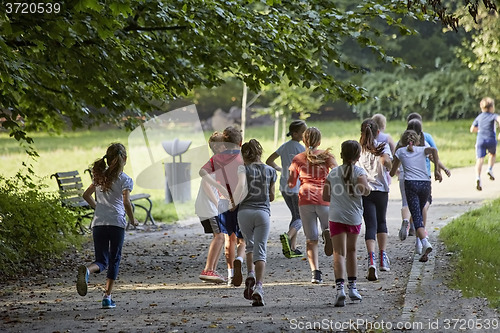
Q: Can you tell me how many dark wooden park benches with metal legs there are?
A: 2